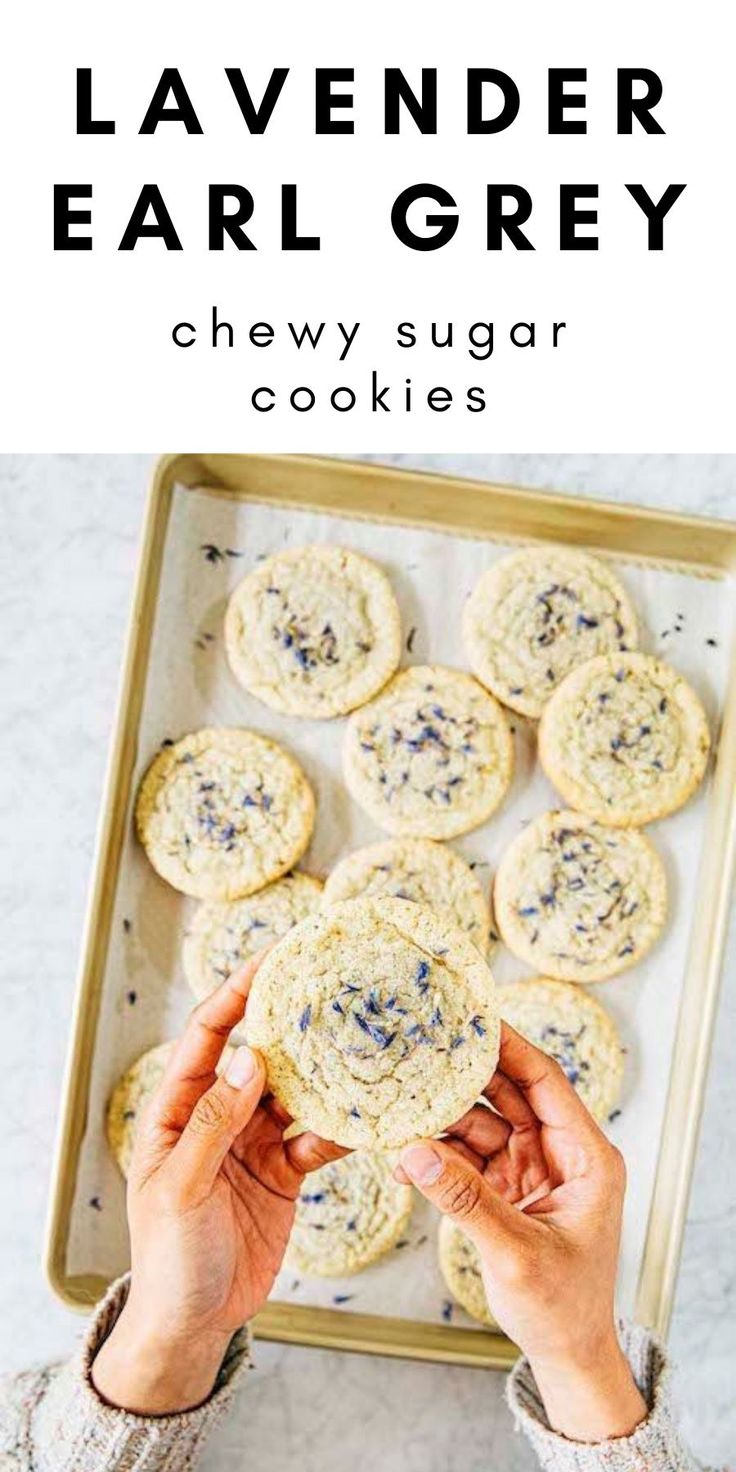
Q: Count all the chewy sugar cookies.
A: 13